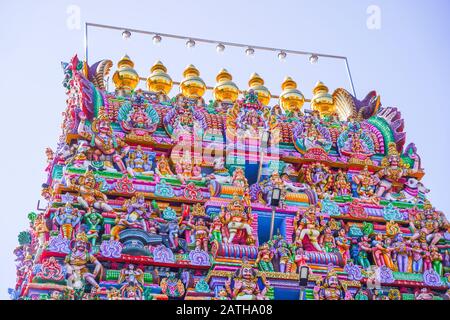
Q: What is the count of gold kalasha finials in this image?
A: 7